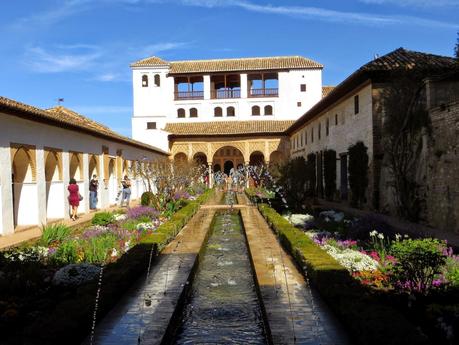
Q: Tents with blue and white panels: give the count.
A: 0